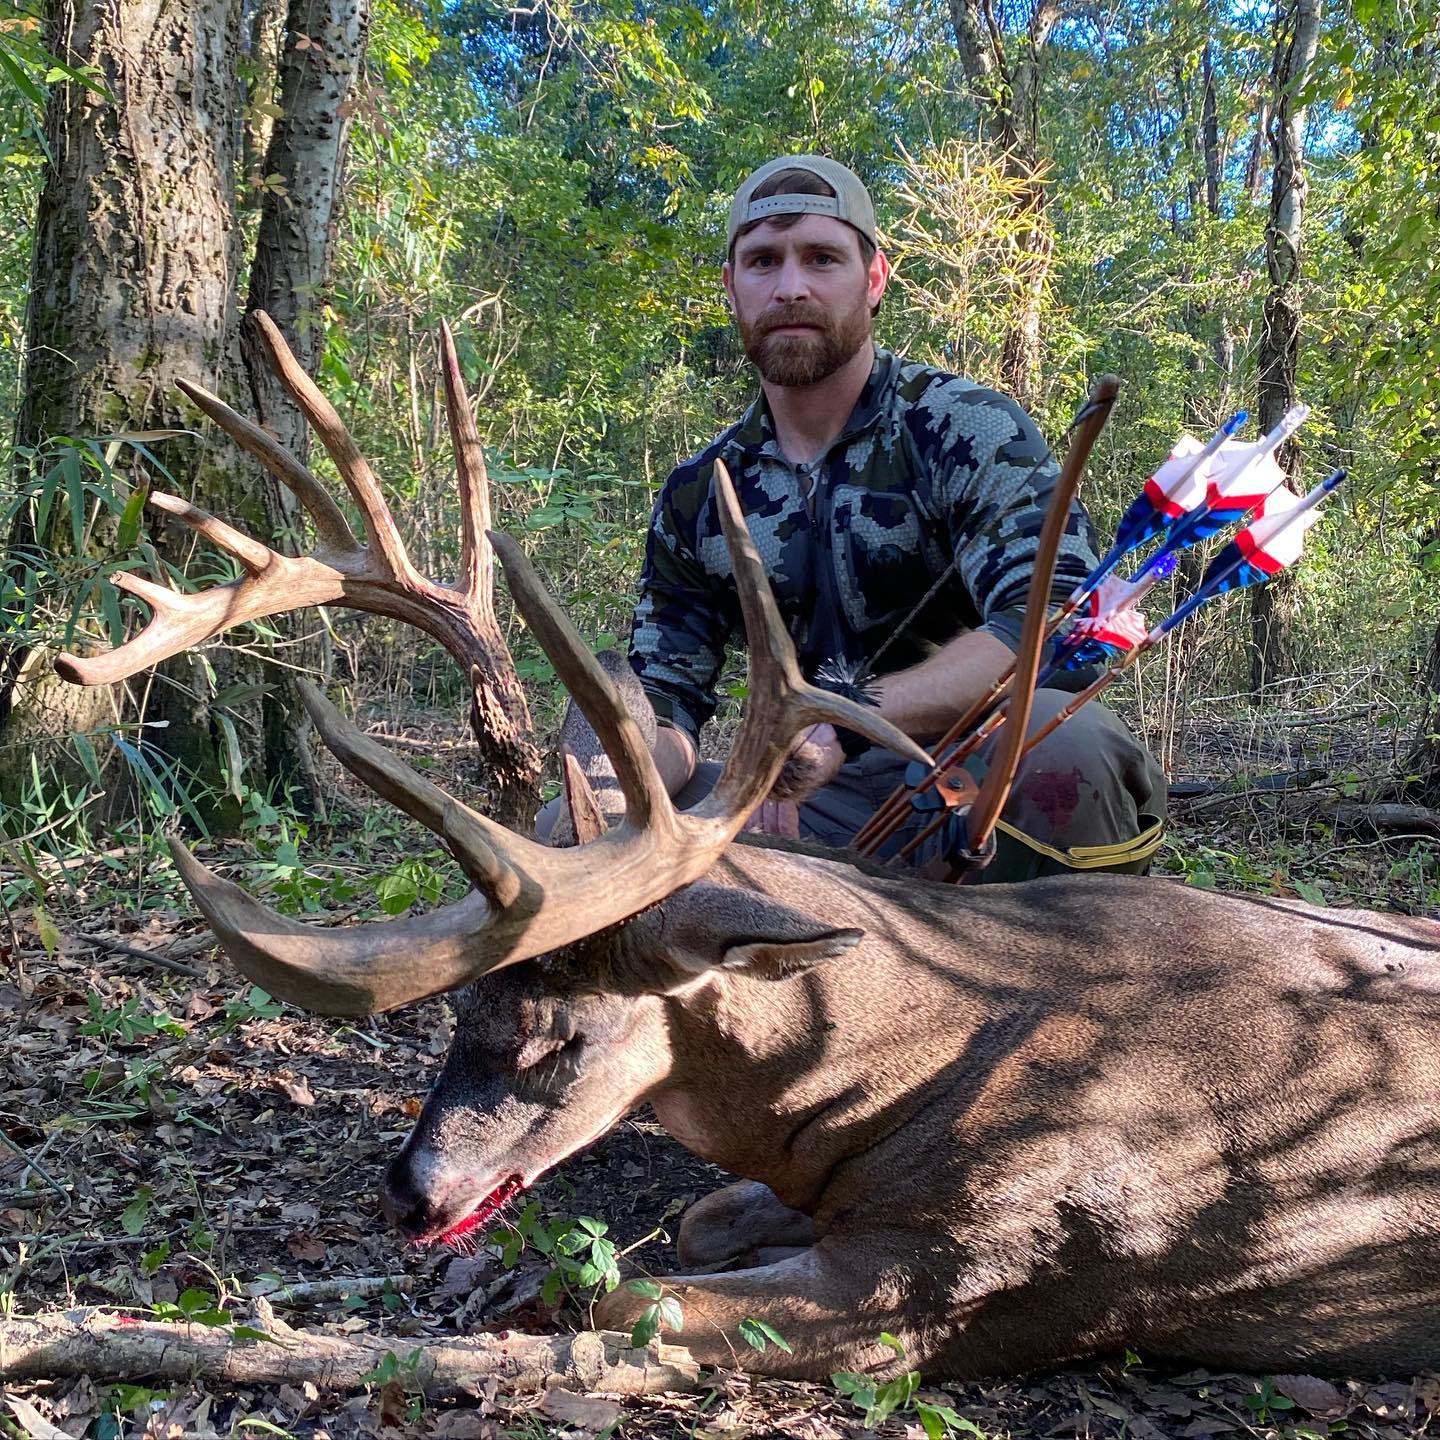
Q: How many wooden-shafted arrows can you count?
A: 4